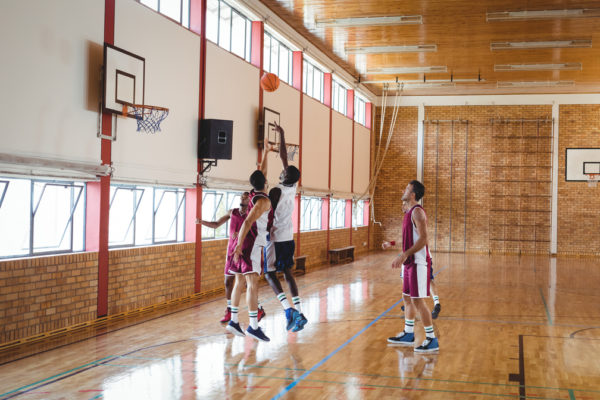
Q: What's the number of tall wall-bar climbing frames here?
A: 2